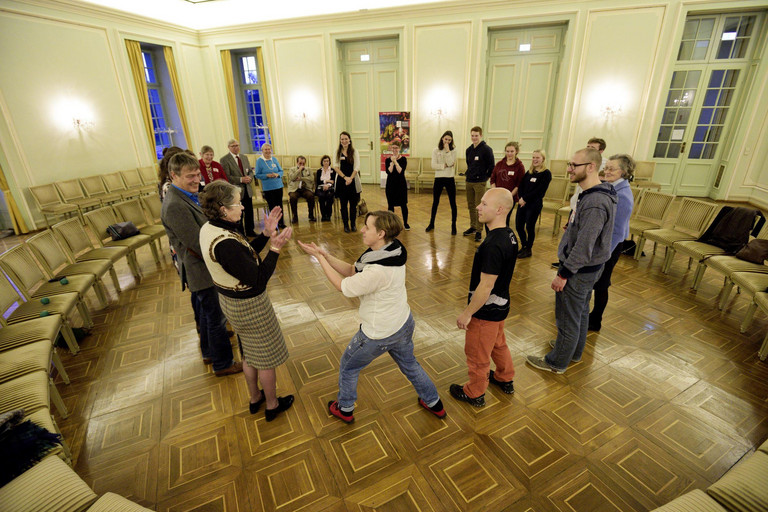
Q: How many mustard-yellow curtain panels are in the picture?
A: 5